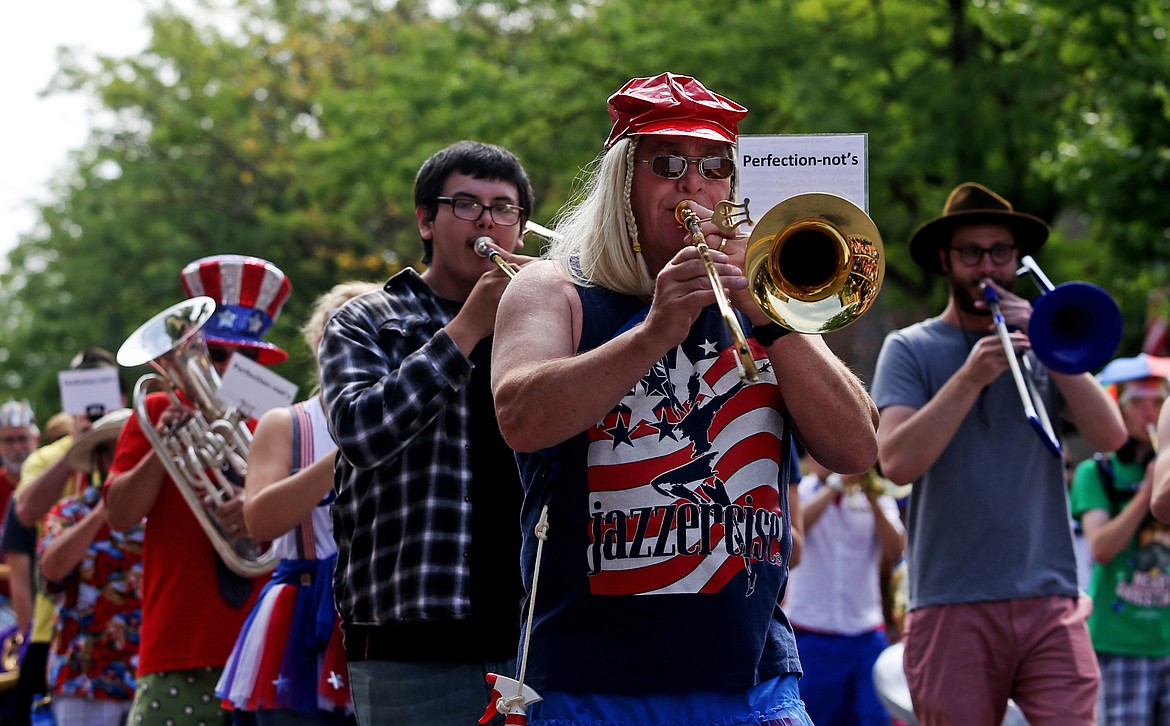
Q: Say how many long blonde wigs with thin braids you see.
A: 1